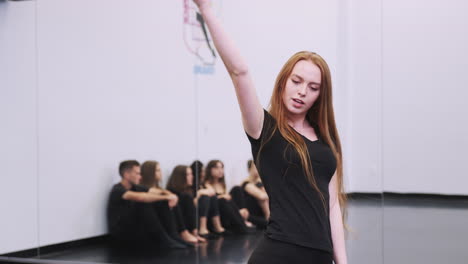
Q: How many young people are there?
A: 7